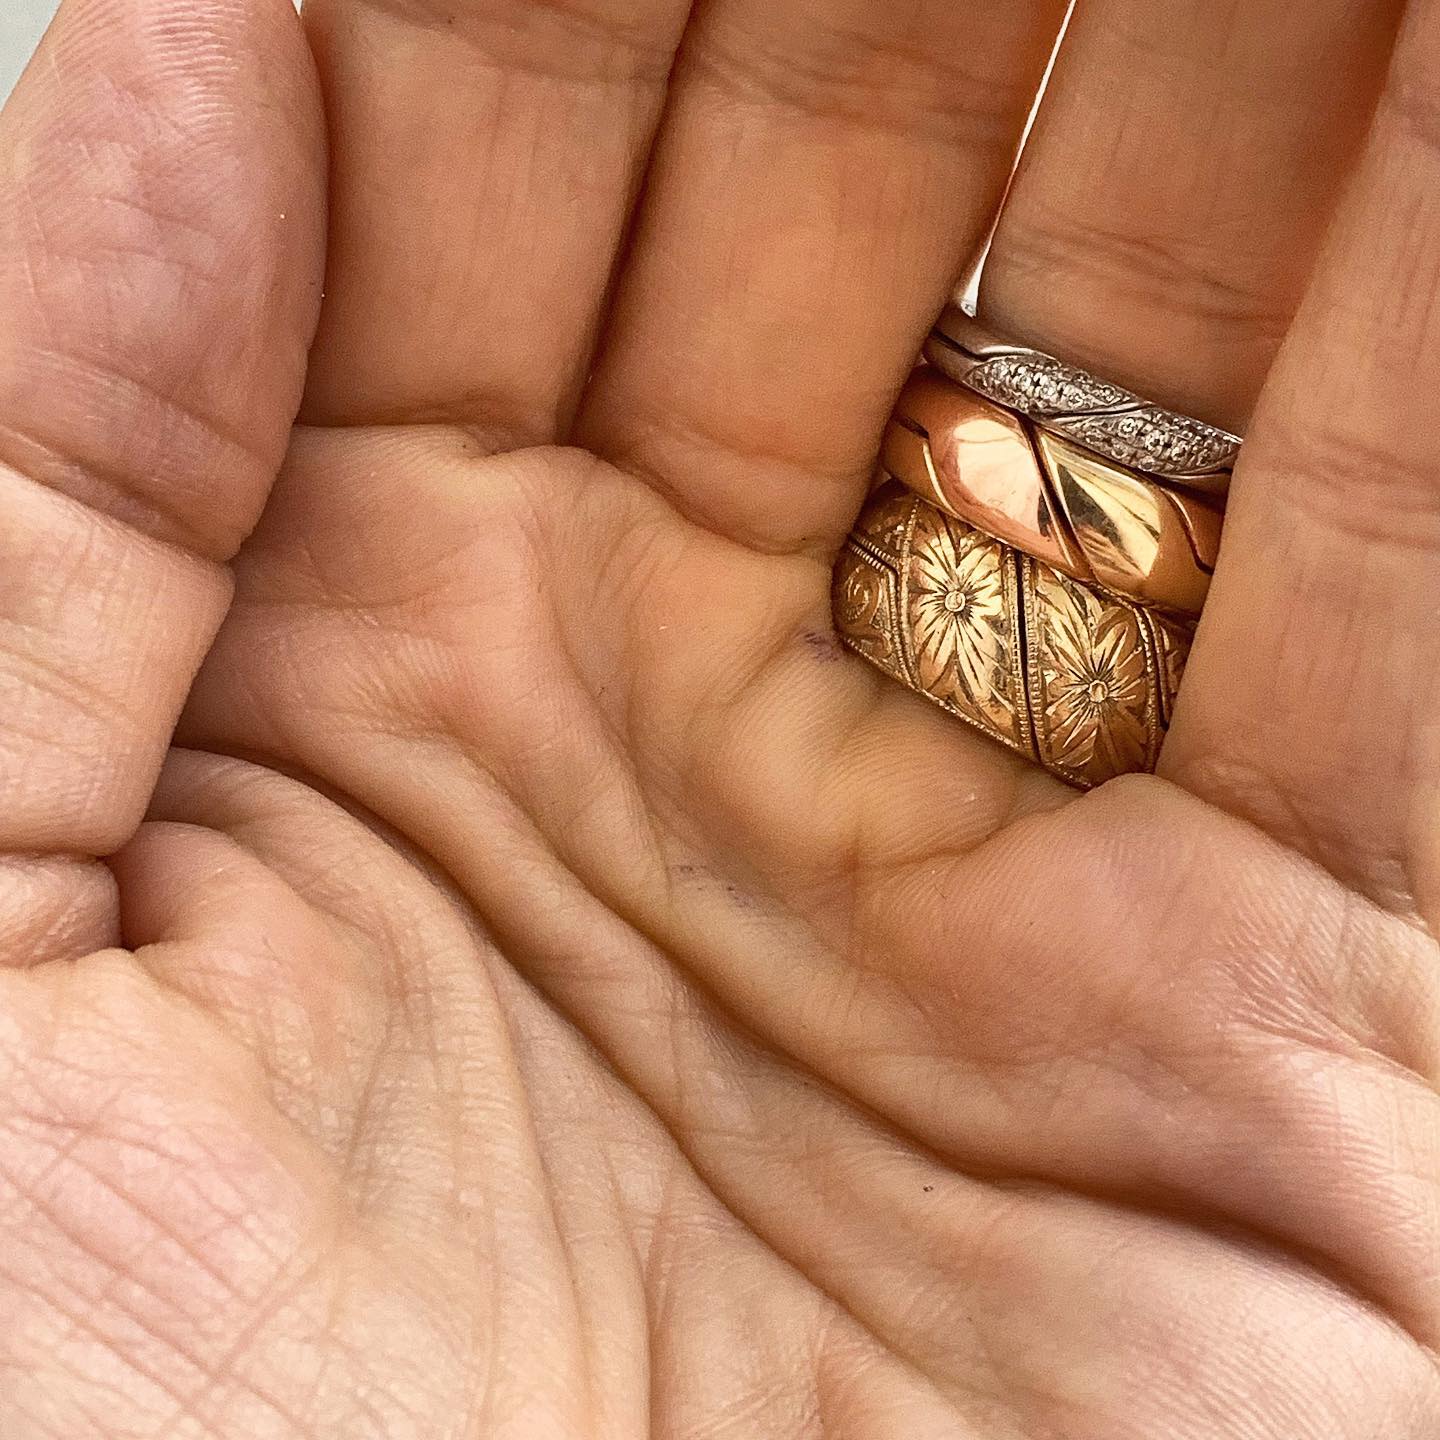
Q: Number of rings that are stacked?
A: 3